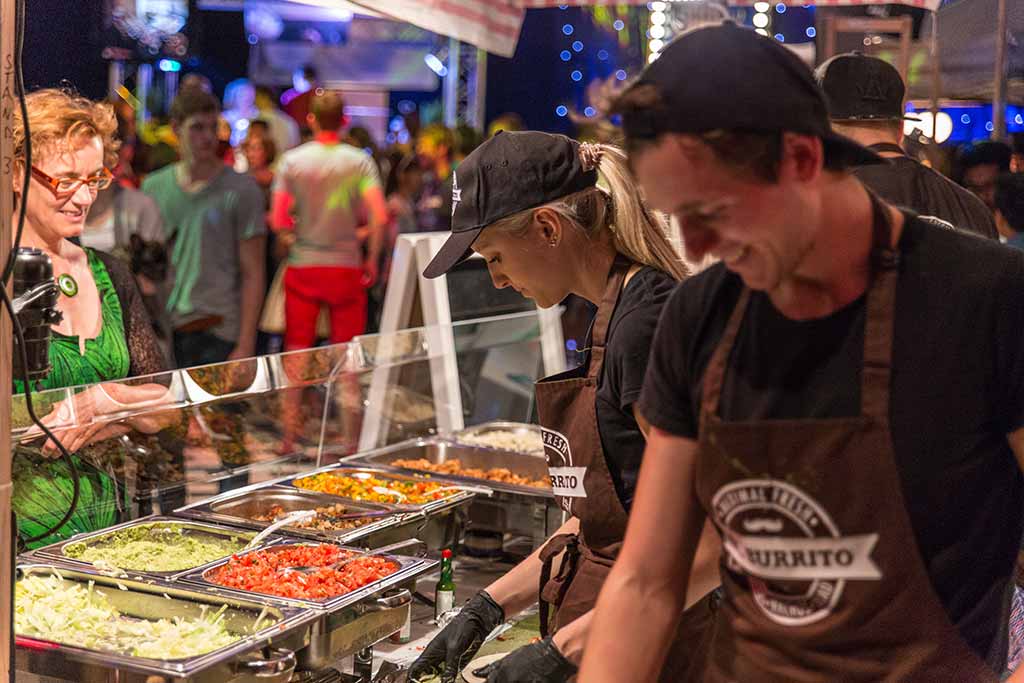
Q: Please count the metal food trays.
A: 7